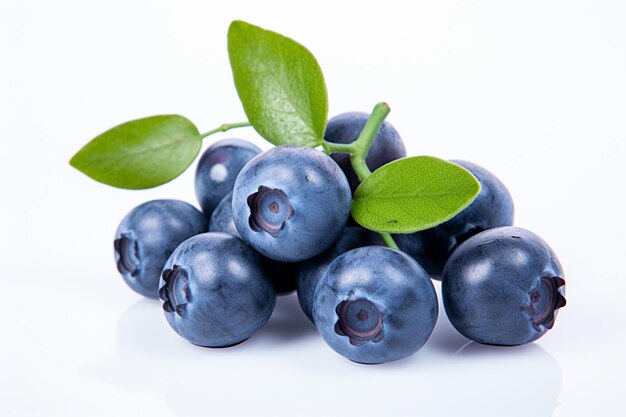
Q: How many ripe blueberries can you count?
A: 10